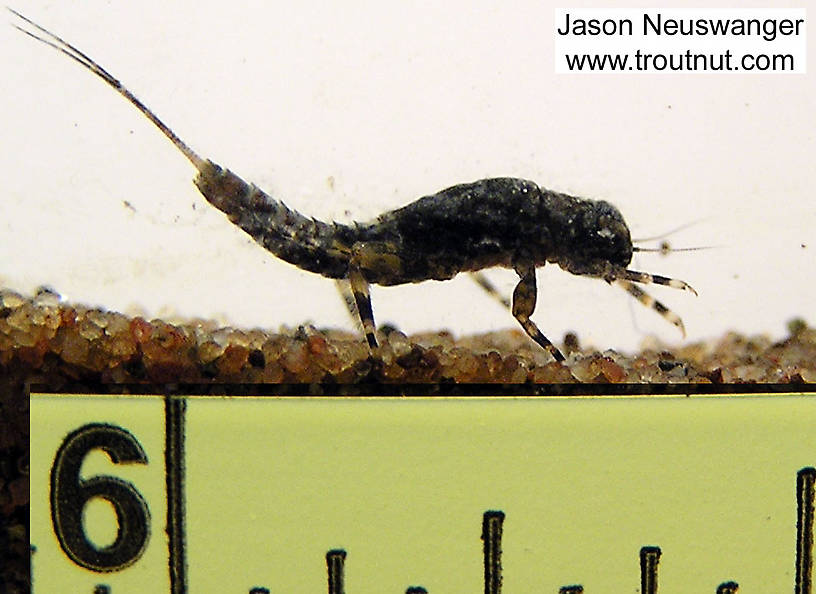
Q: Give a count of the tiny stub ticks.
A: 5